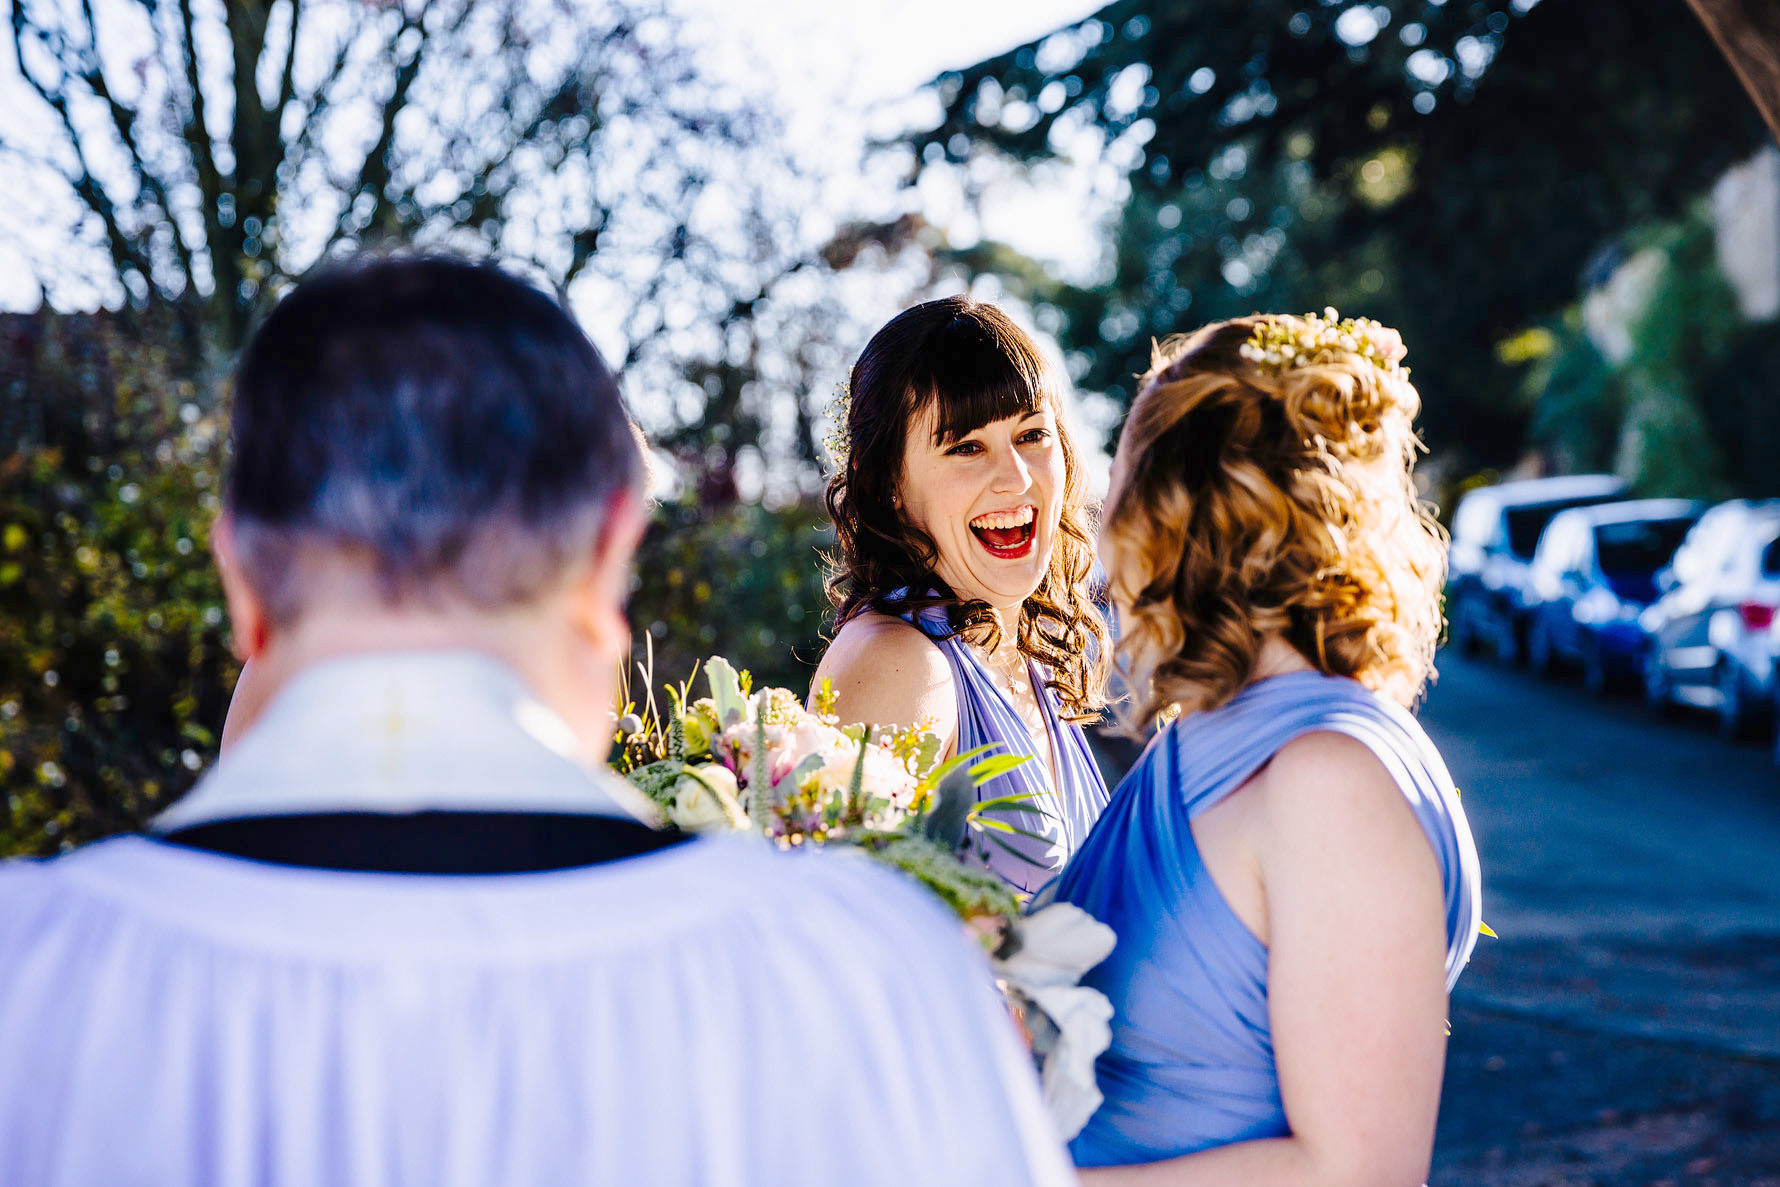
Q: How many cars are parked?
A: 3